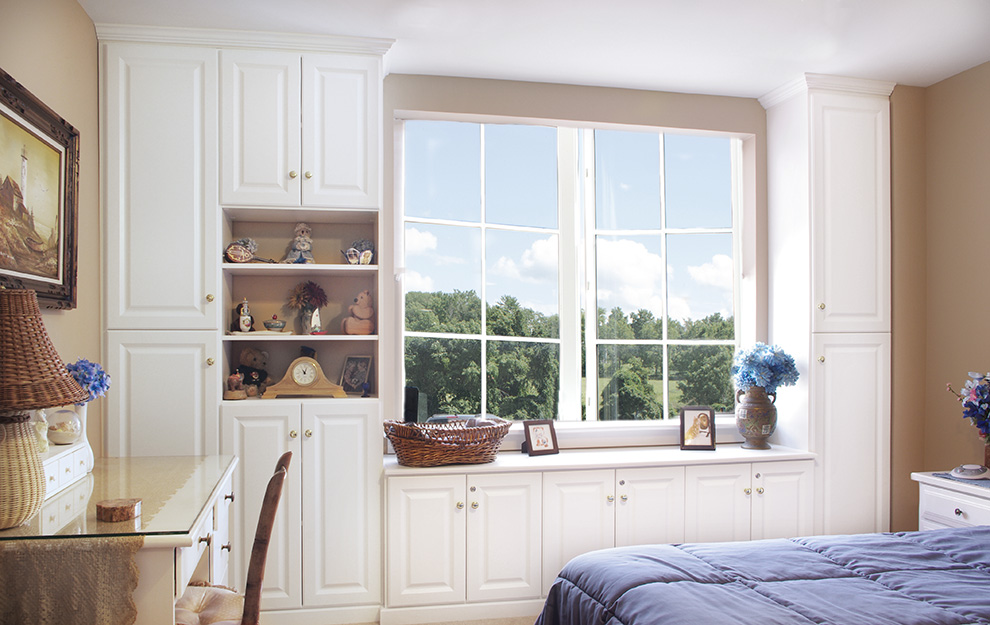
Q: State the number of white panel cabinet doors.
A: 14